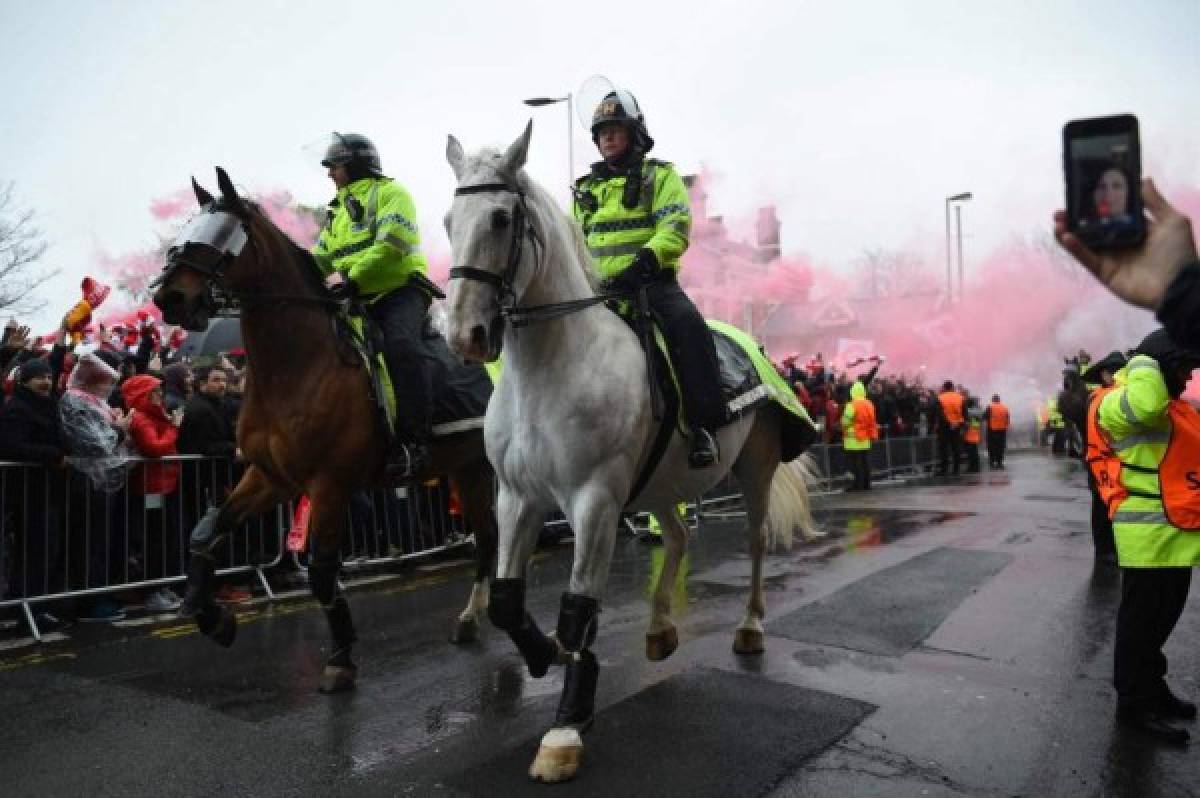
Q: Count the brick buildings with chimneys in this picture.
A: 1